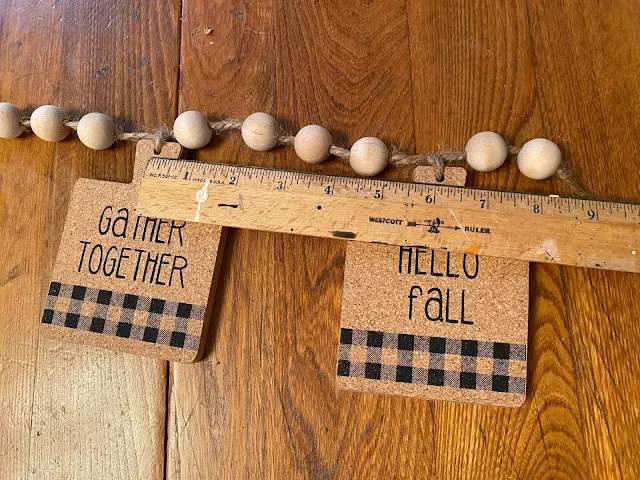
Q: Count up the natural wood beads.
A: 9